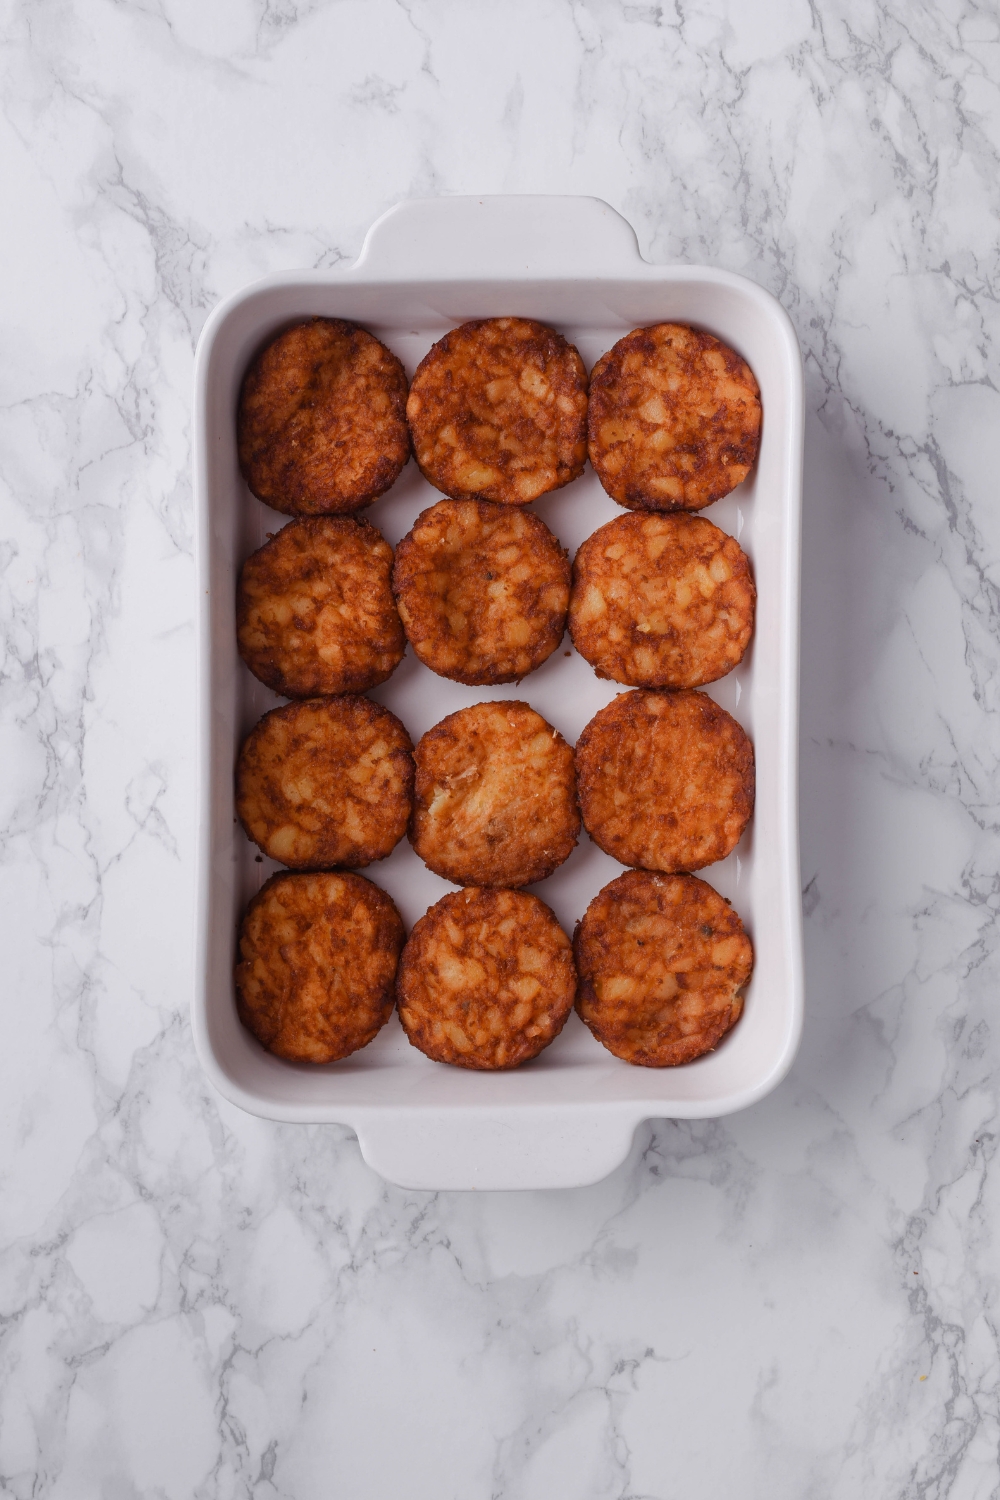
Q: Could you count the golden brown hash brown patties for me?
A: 12